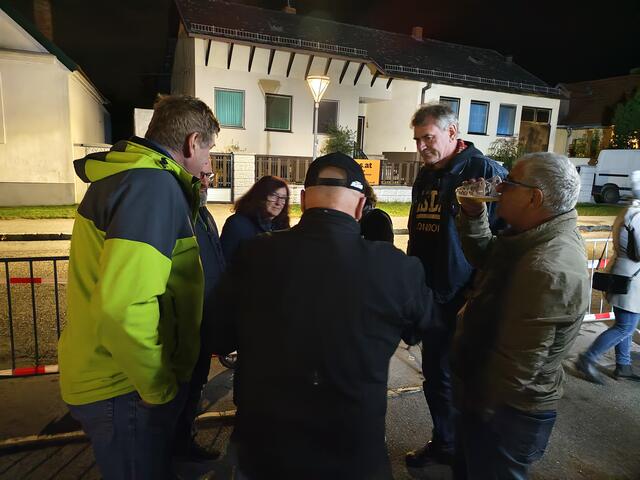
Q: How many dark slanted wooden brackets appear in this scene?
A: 11